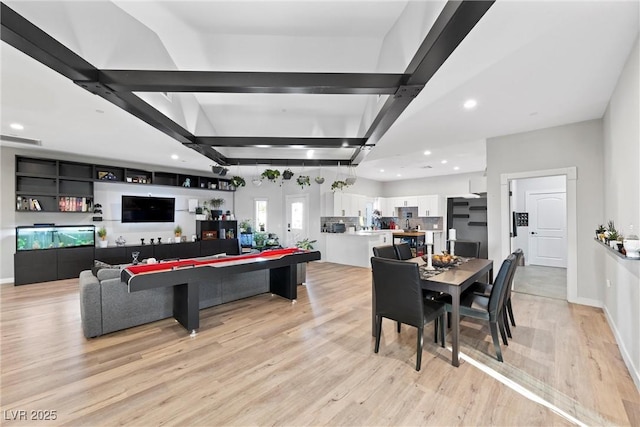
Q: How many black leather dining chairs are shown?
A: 6